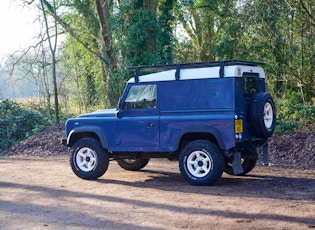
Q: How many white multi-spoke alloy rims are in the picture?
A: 3